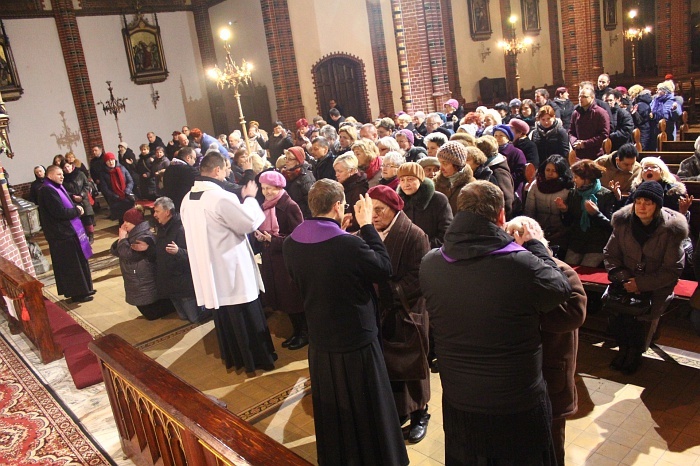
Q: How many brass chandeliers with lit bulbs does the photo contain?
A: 3